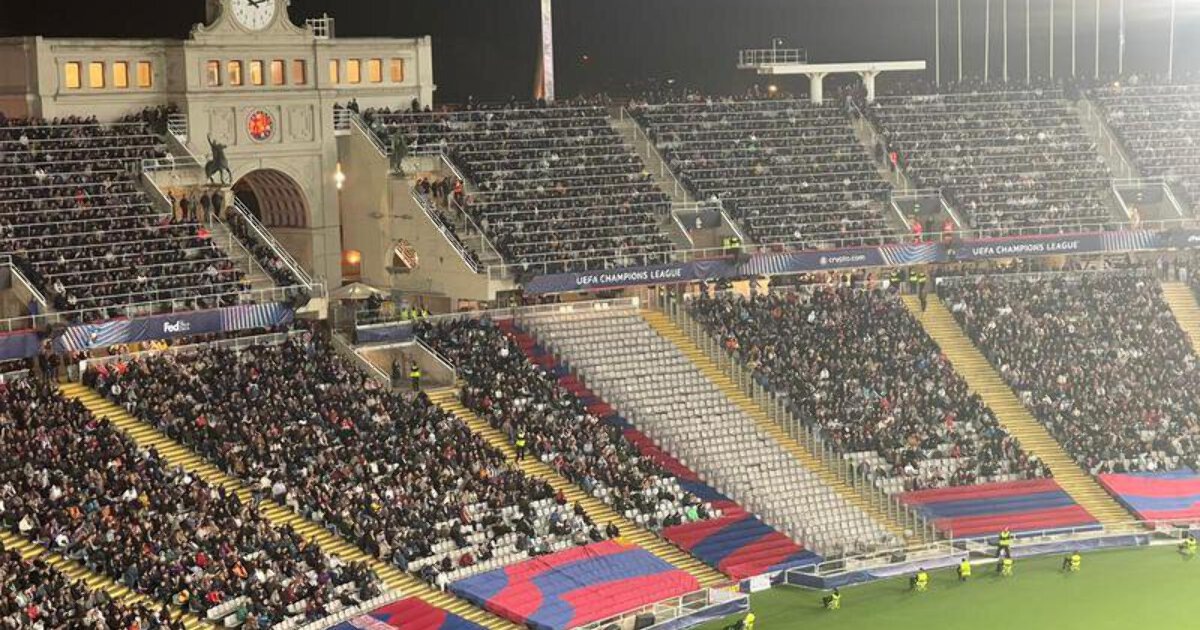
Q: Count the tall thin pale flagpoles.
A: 10